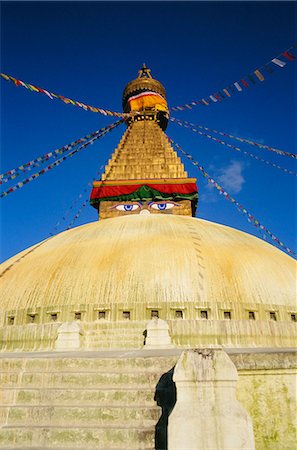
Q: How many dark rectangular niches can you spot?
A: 13